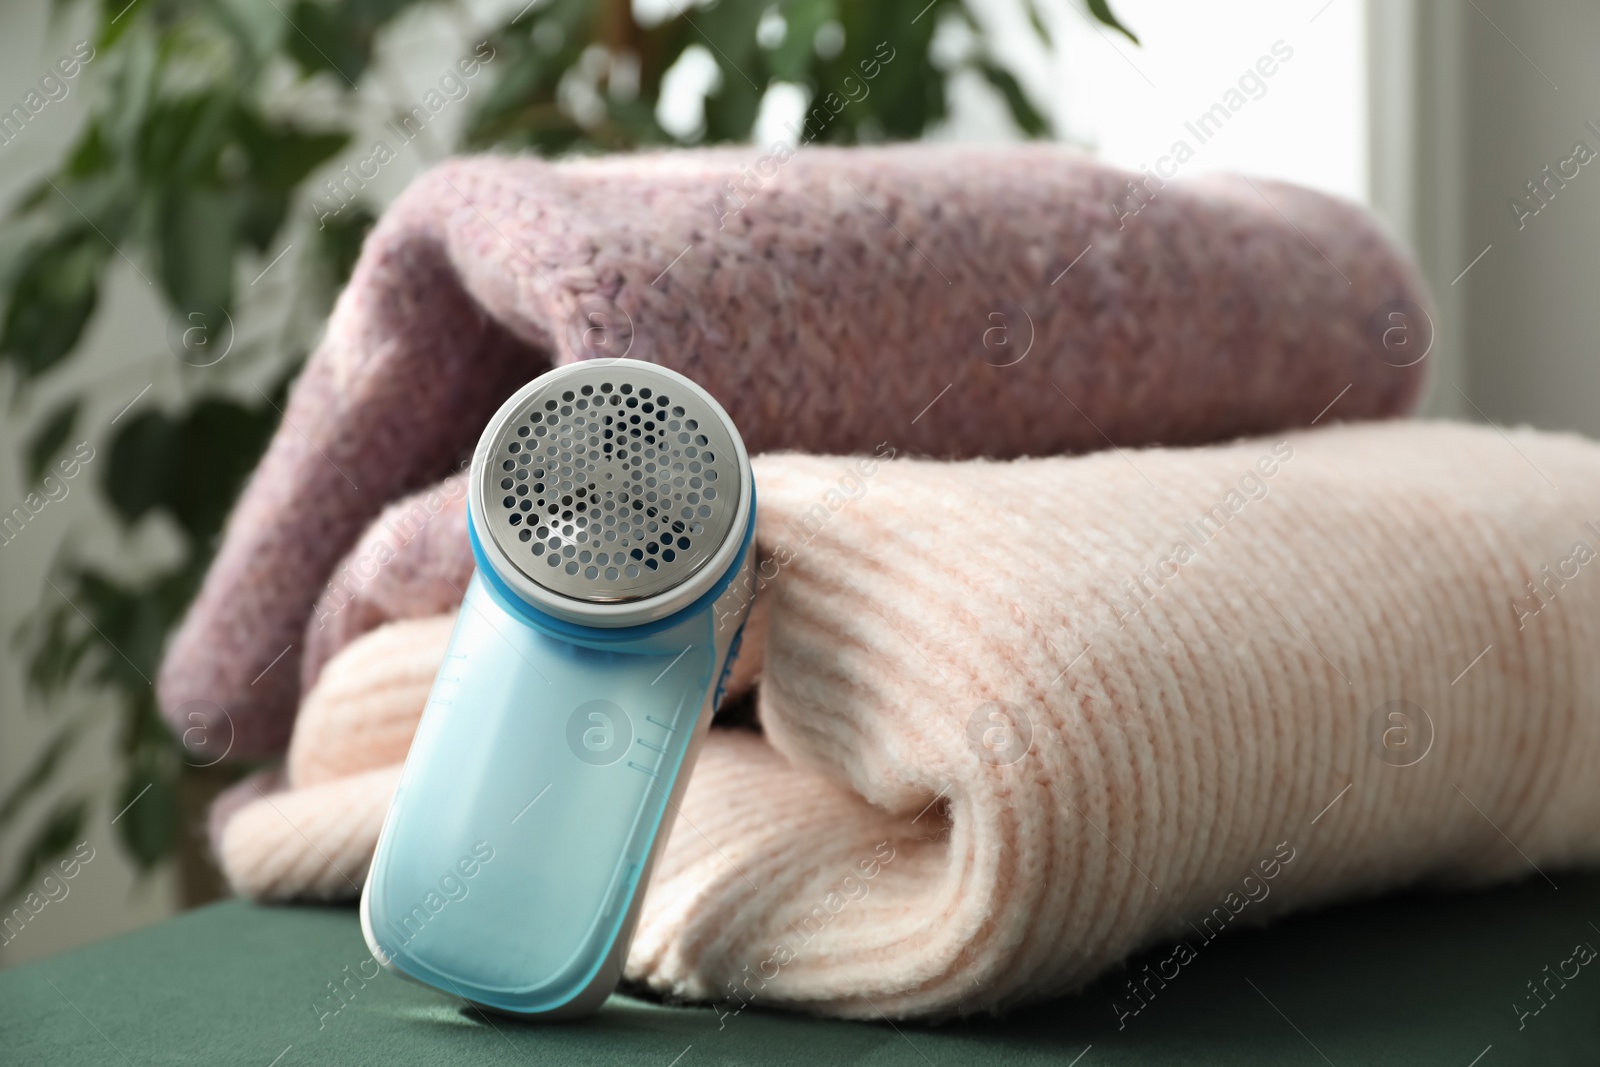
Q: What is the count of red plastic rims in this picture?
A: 0